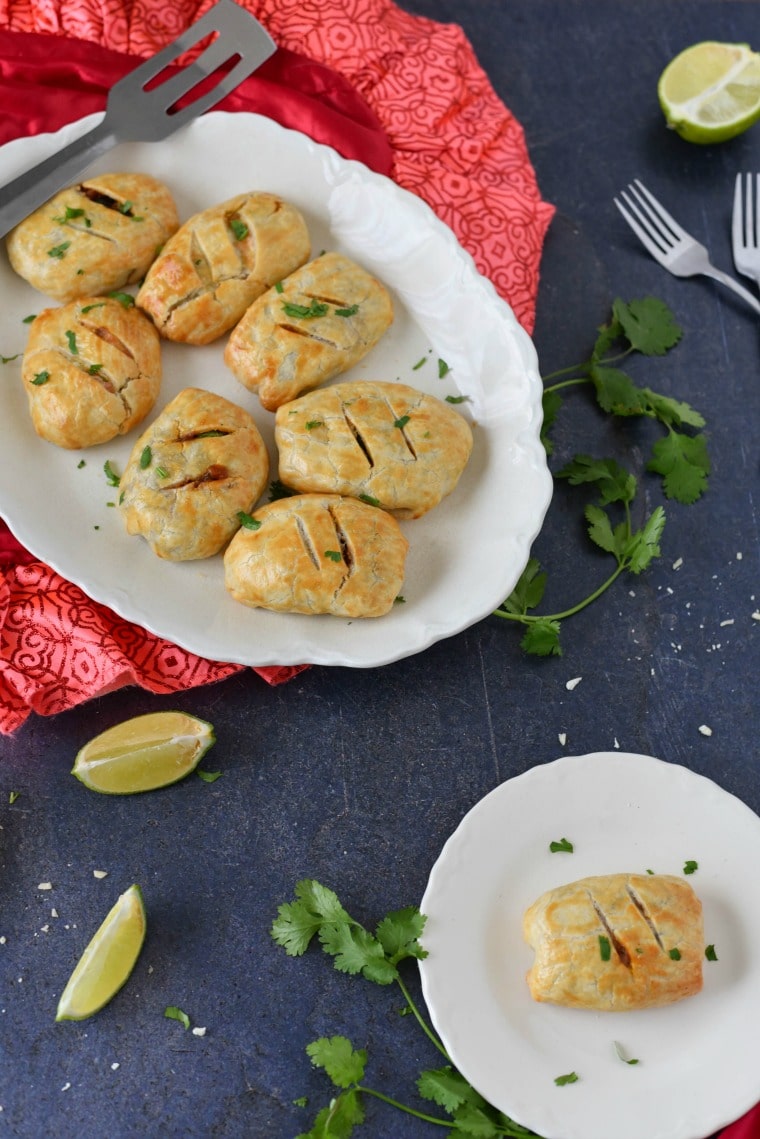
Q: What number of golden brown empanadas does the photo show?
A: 8